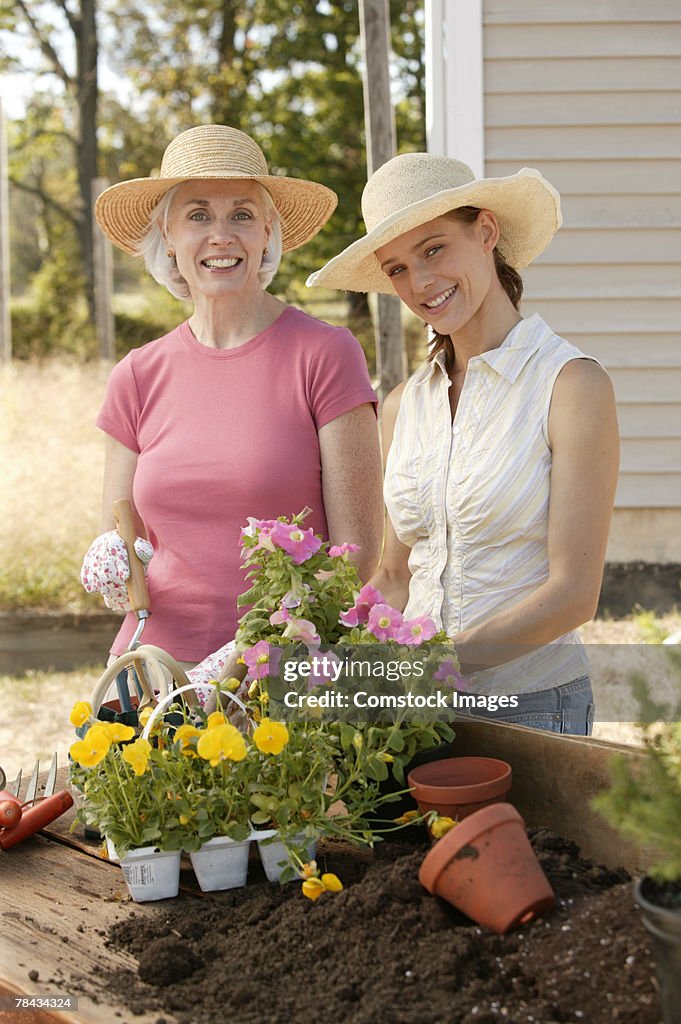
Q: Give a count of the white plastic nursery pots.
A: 3